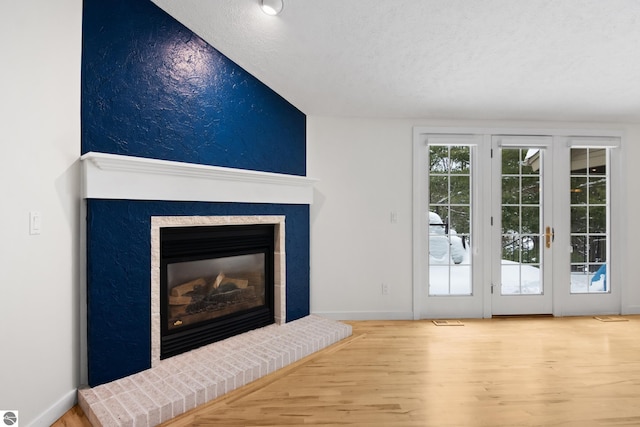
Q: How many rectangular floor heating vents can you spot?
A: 2